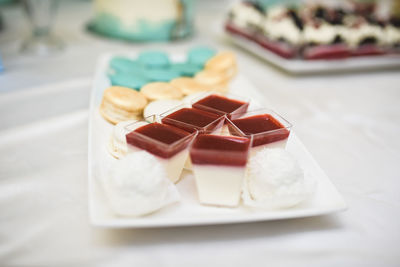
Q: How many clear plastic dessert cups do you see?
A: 5